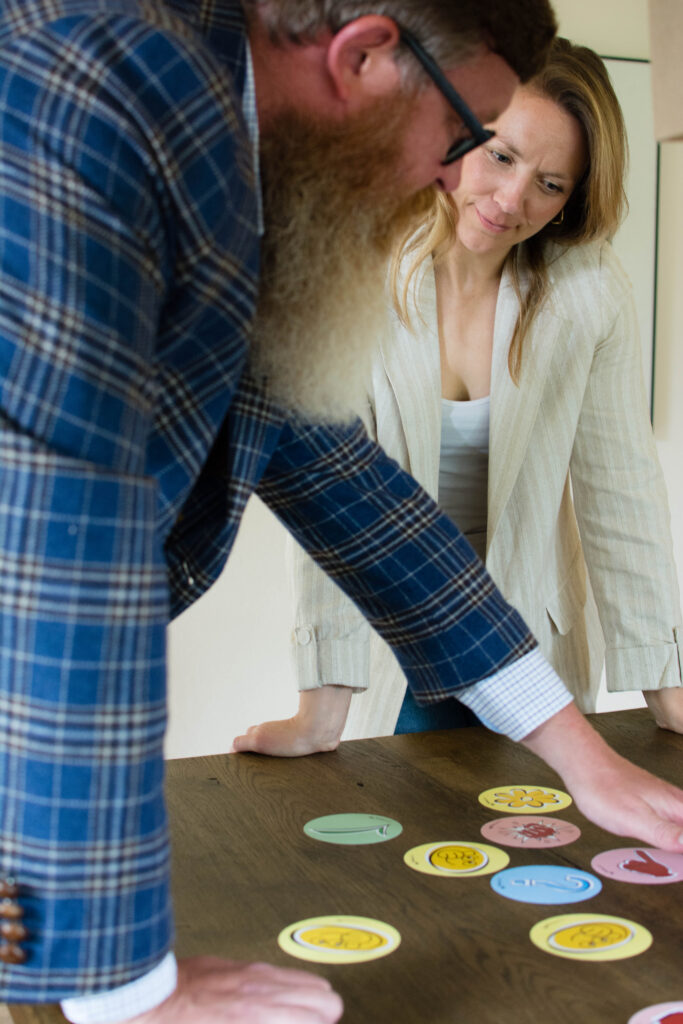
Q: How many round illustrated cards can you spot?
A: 9